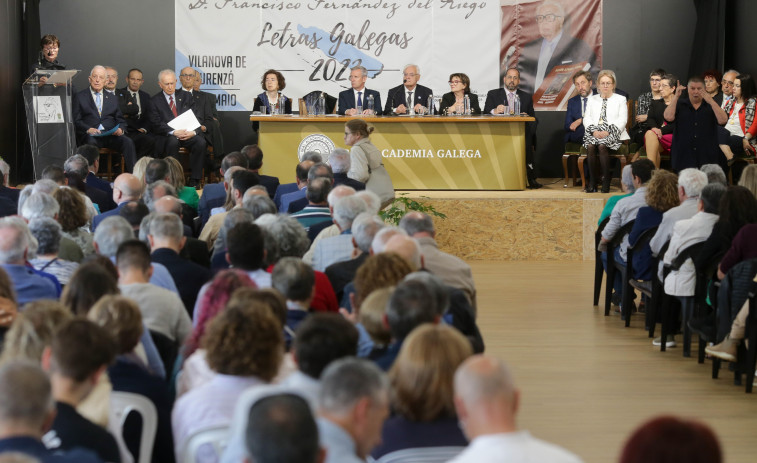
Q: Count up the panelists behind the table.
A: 5